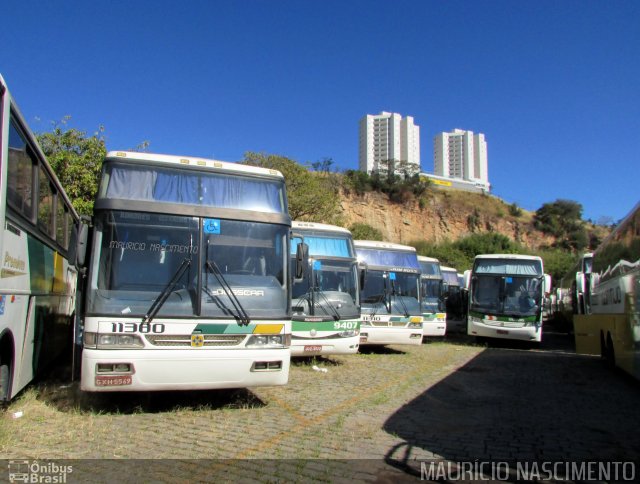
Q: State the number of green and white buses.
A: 2